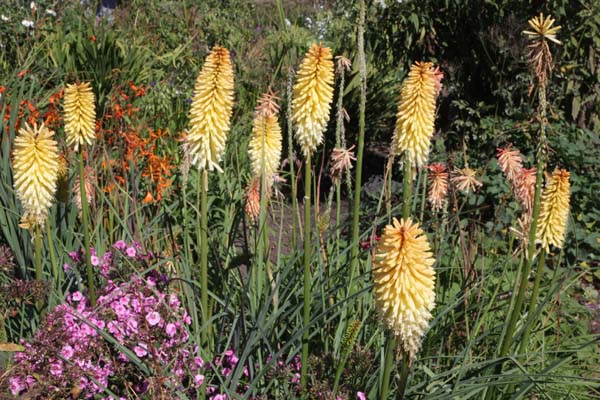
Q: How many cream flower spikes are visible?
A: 8